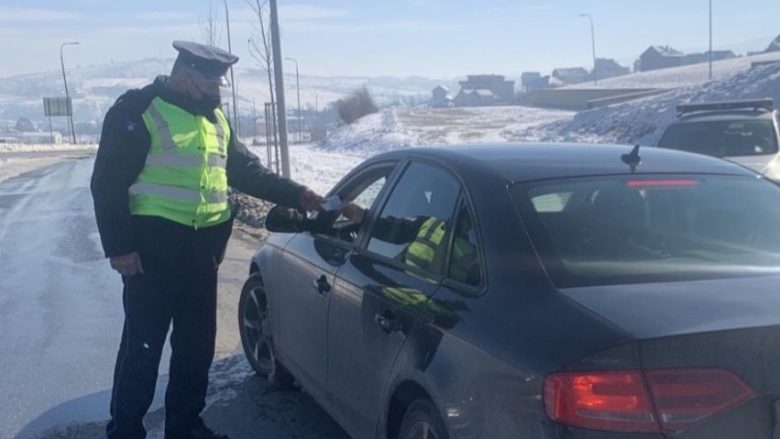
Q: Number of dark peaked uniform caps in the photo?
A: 1